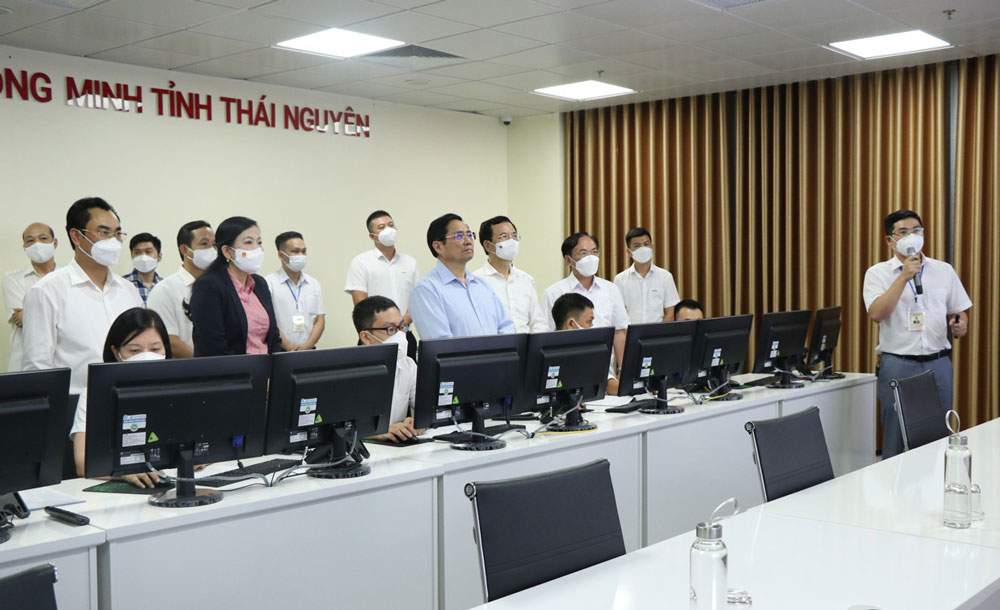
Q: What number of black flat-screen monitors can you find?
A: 9